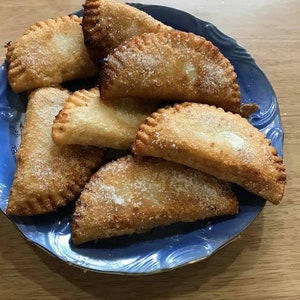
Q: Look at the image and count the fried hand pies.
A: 7